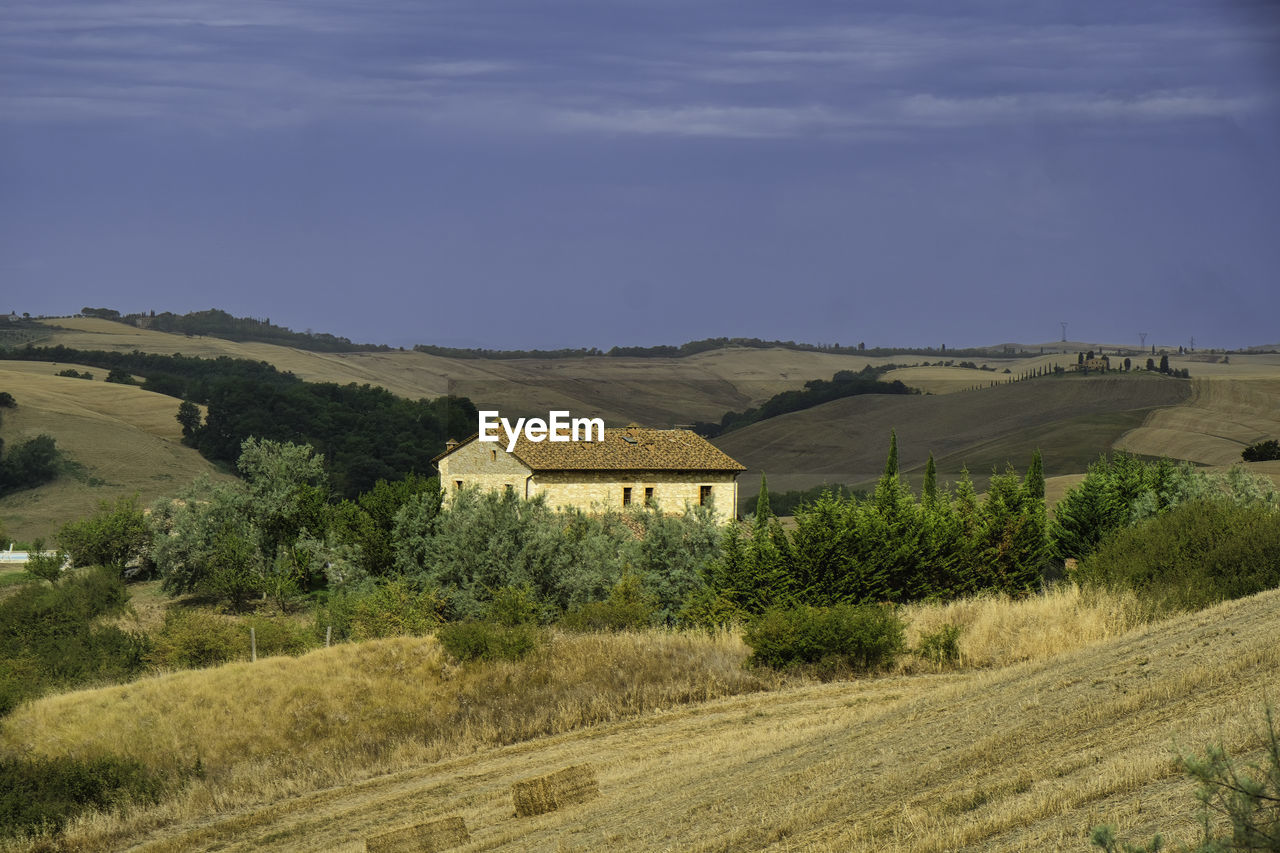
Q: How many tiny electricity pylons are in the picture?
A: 3